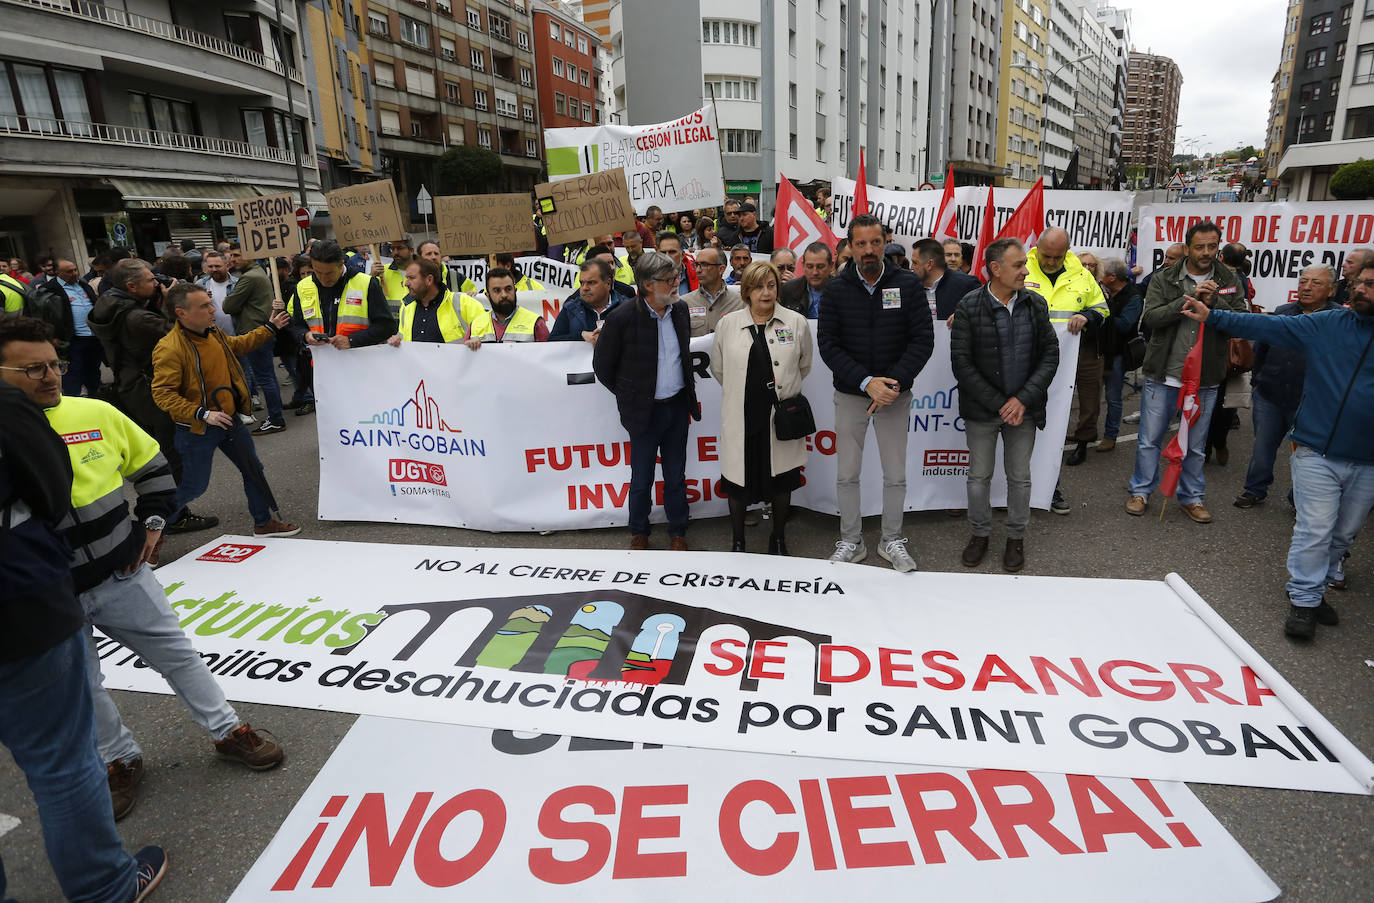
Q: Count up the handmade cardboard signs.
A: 4